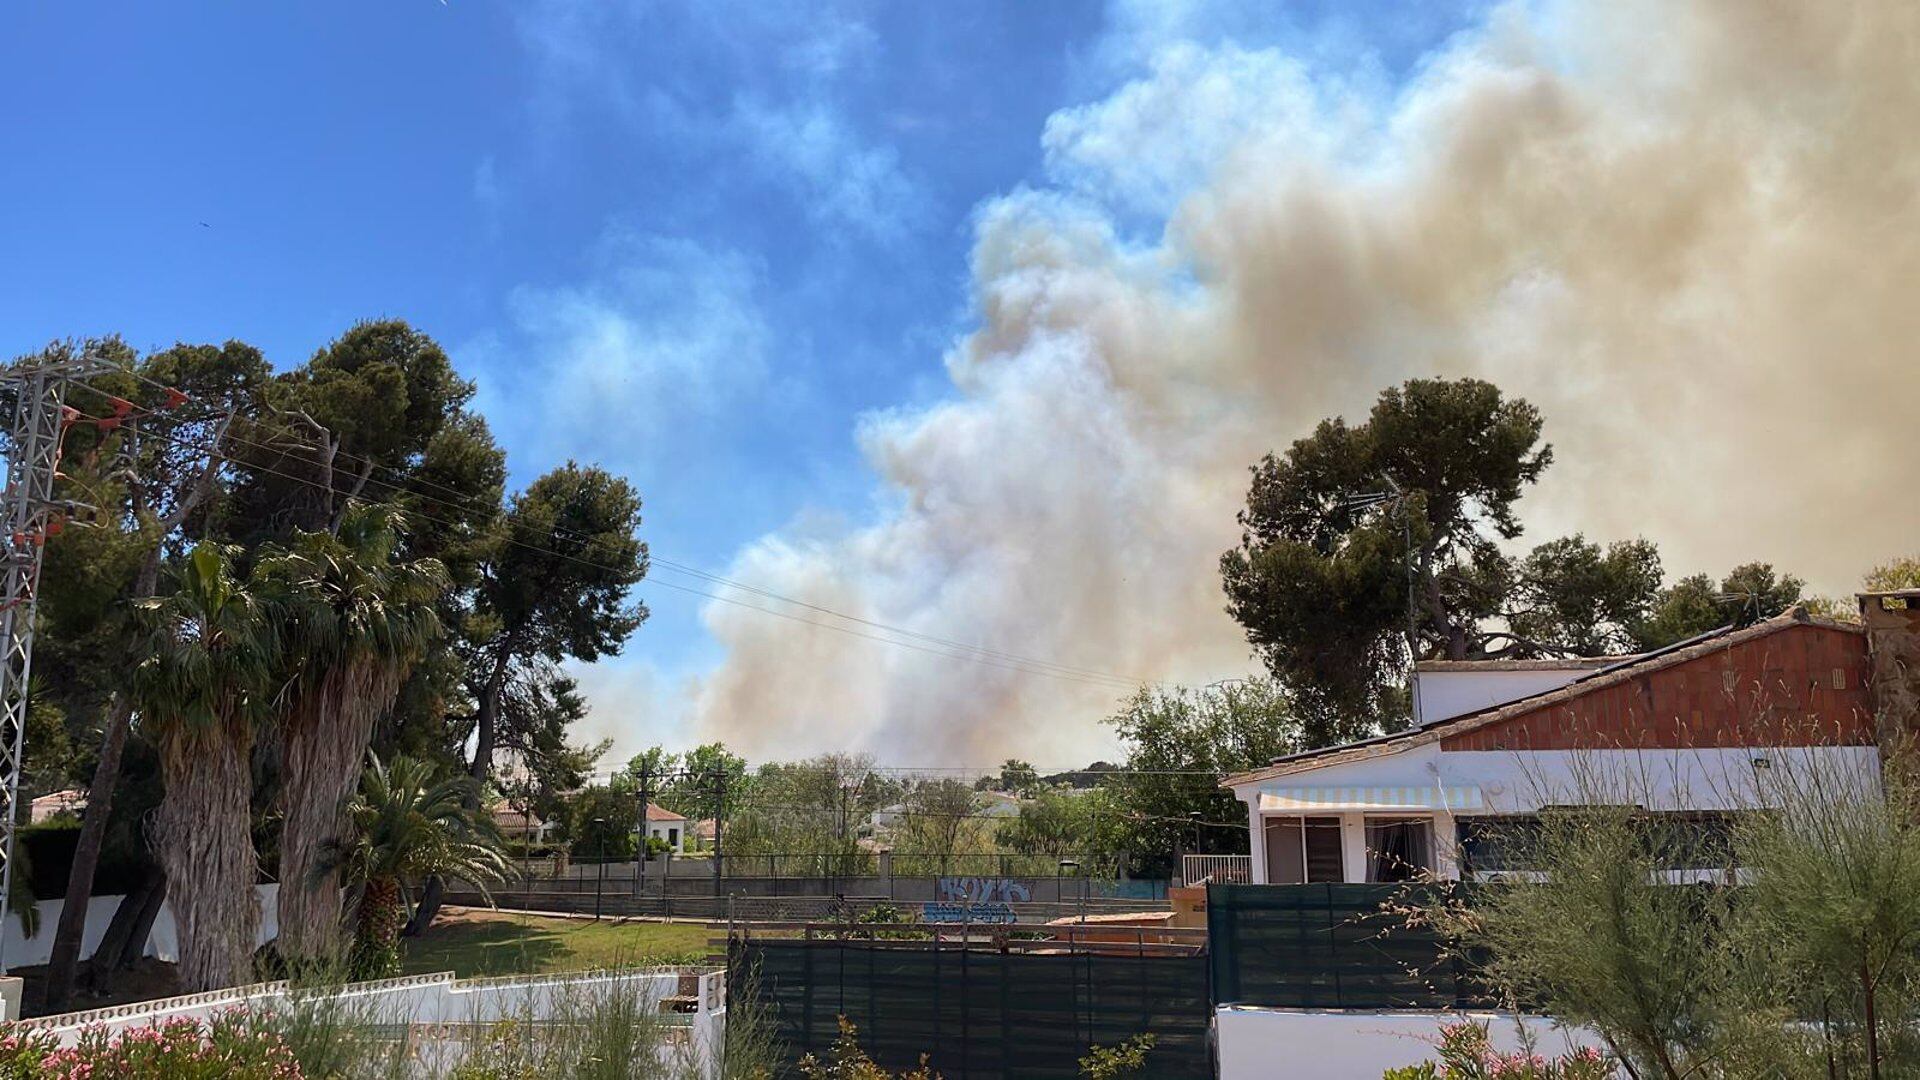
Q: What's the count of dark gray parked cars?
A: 0